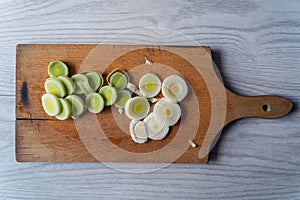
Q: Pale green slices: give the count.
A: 12